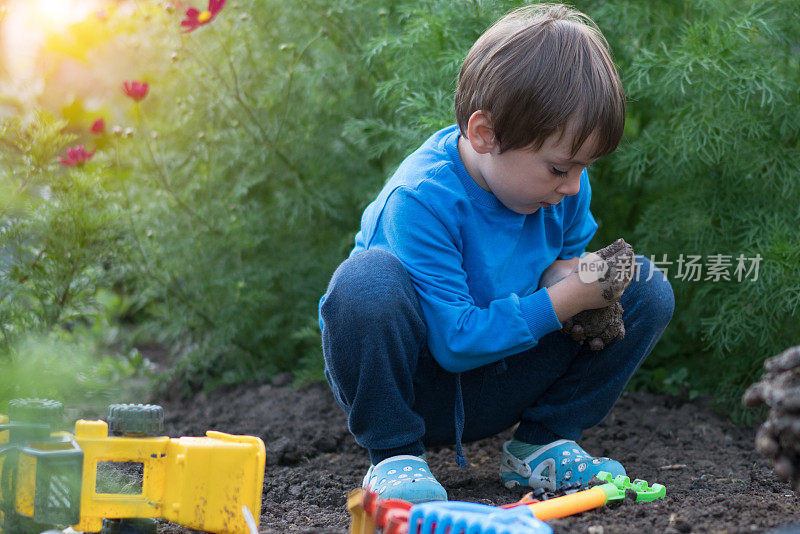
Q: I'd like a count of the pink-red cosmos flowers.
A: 4